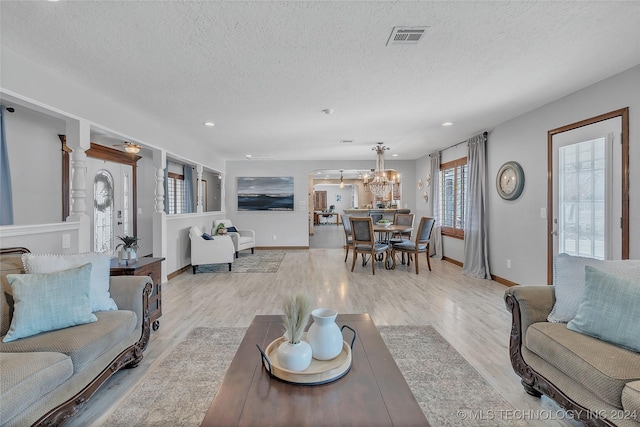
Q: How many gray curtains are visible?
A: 2